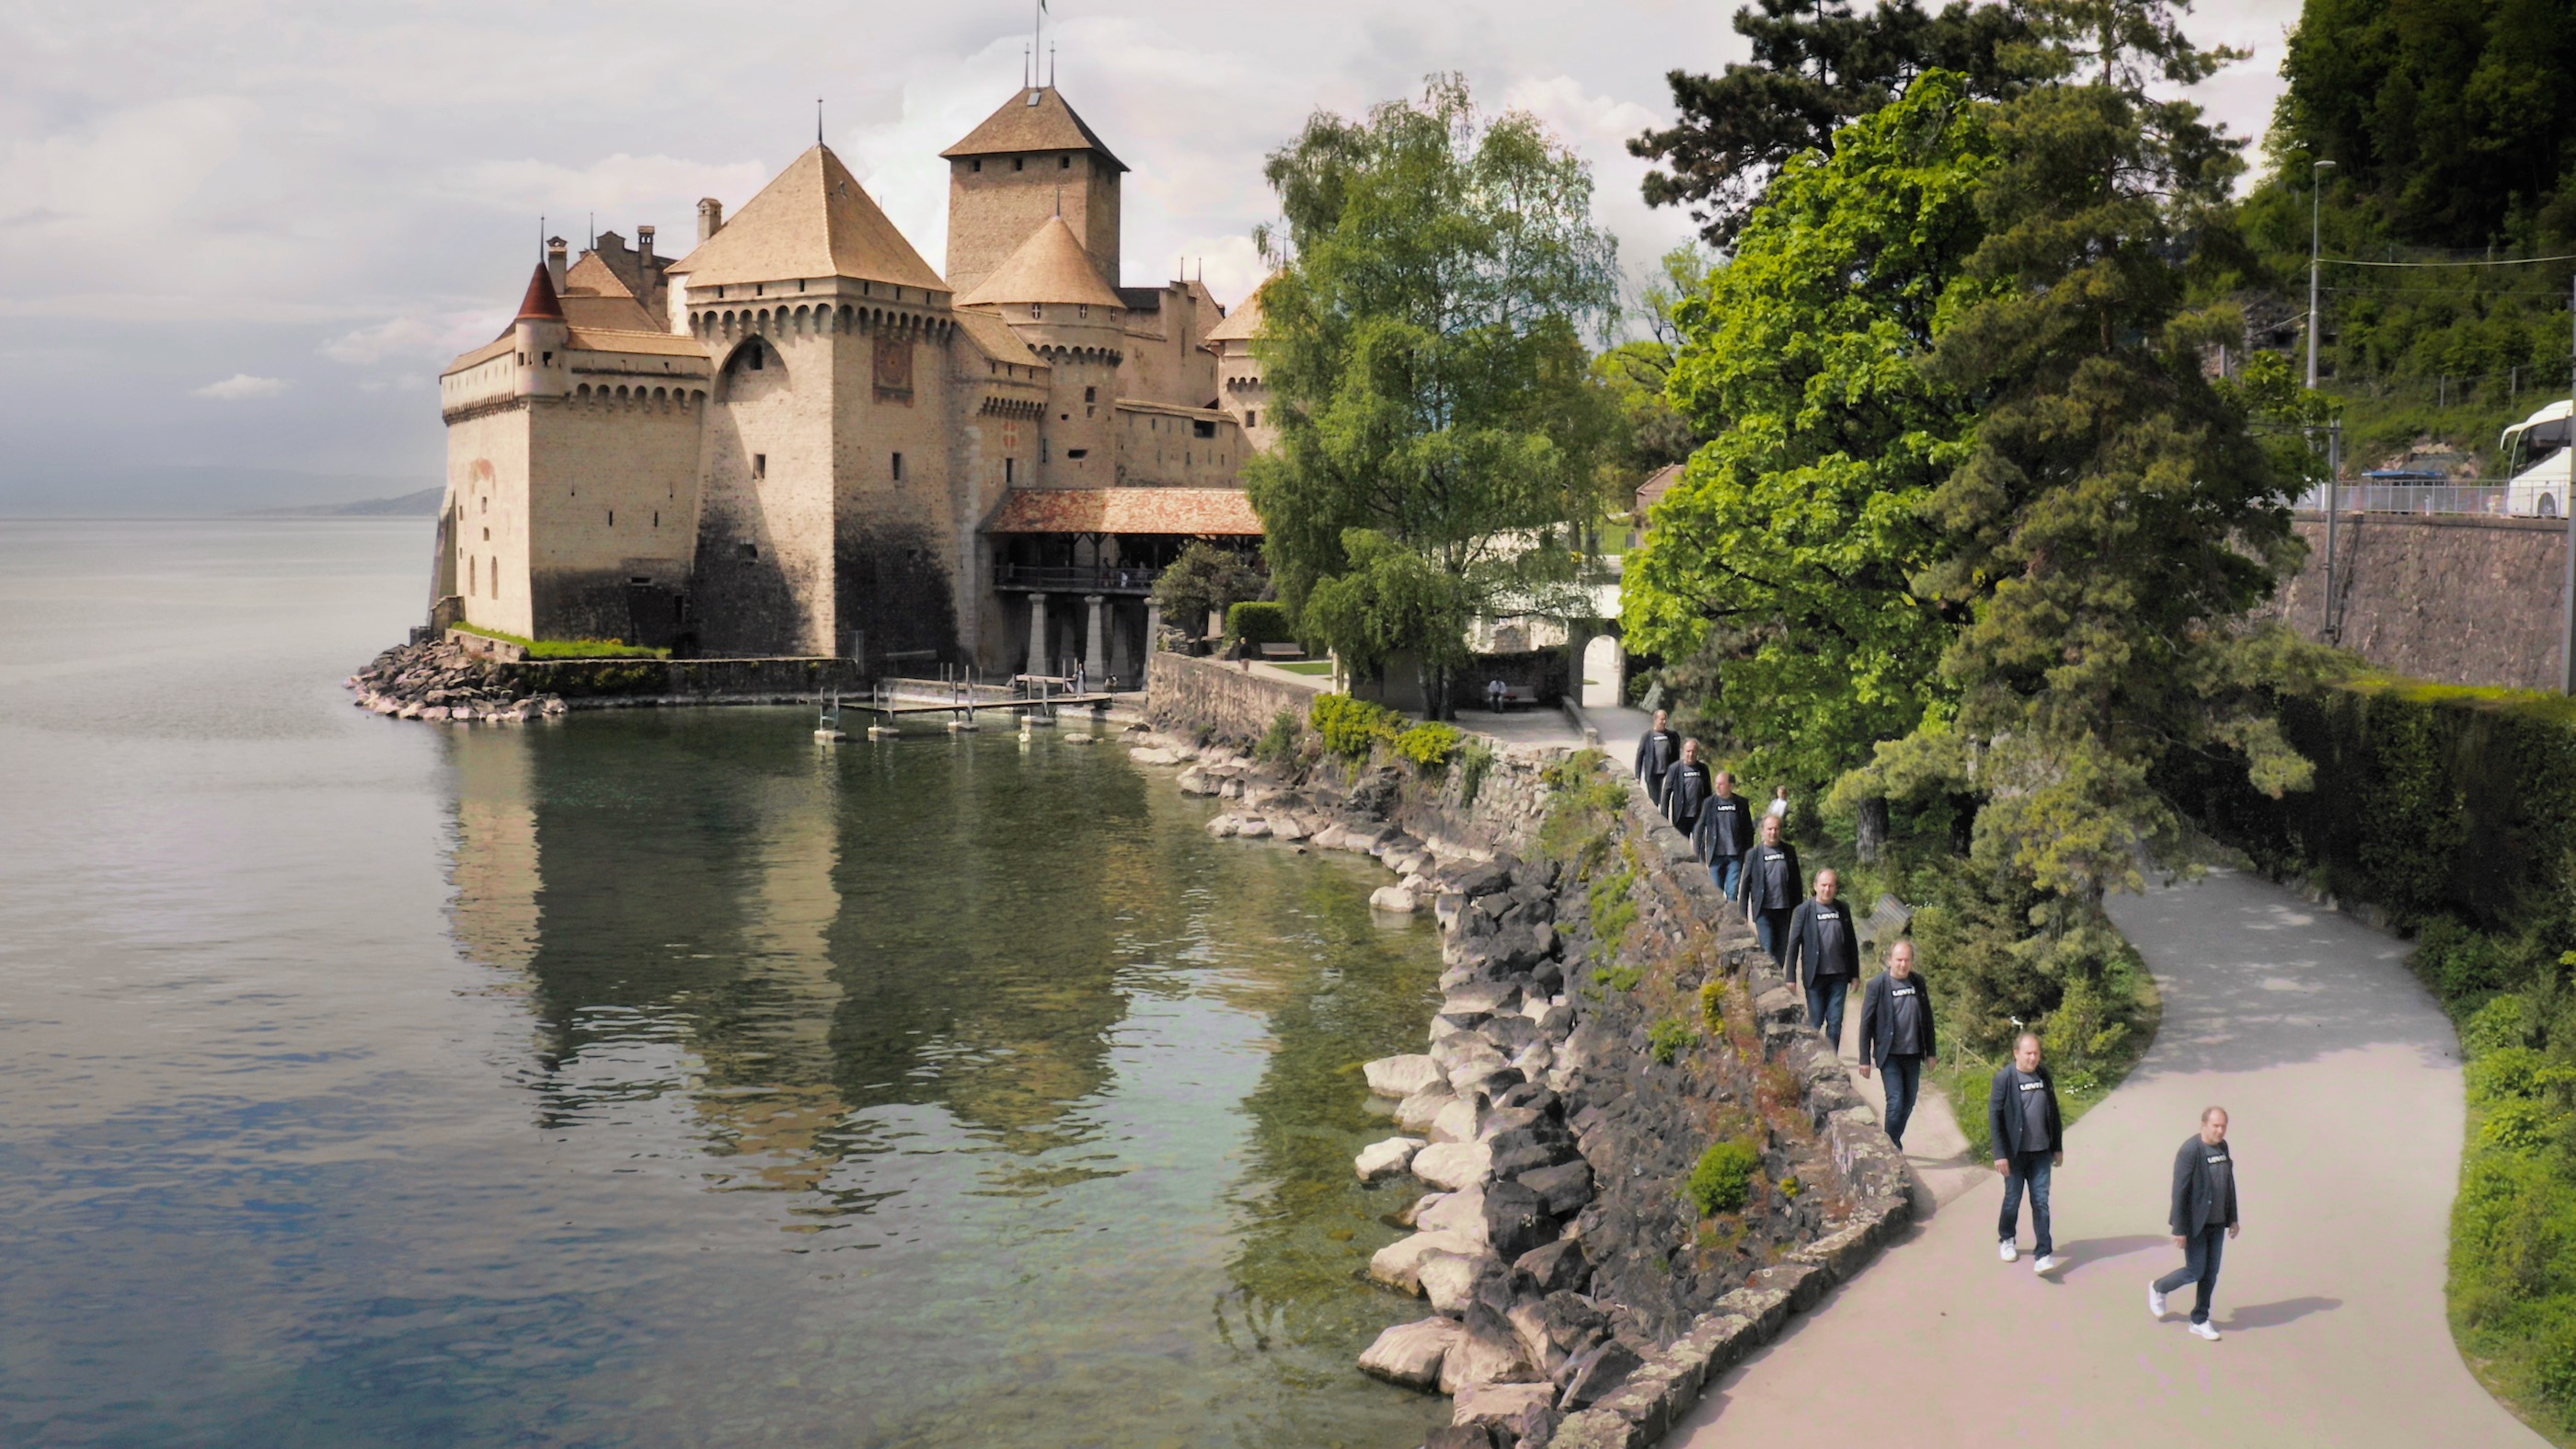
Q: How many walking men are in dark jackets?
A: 8